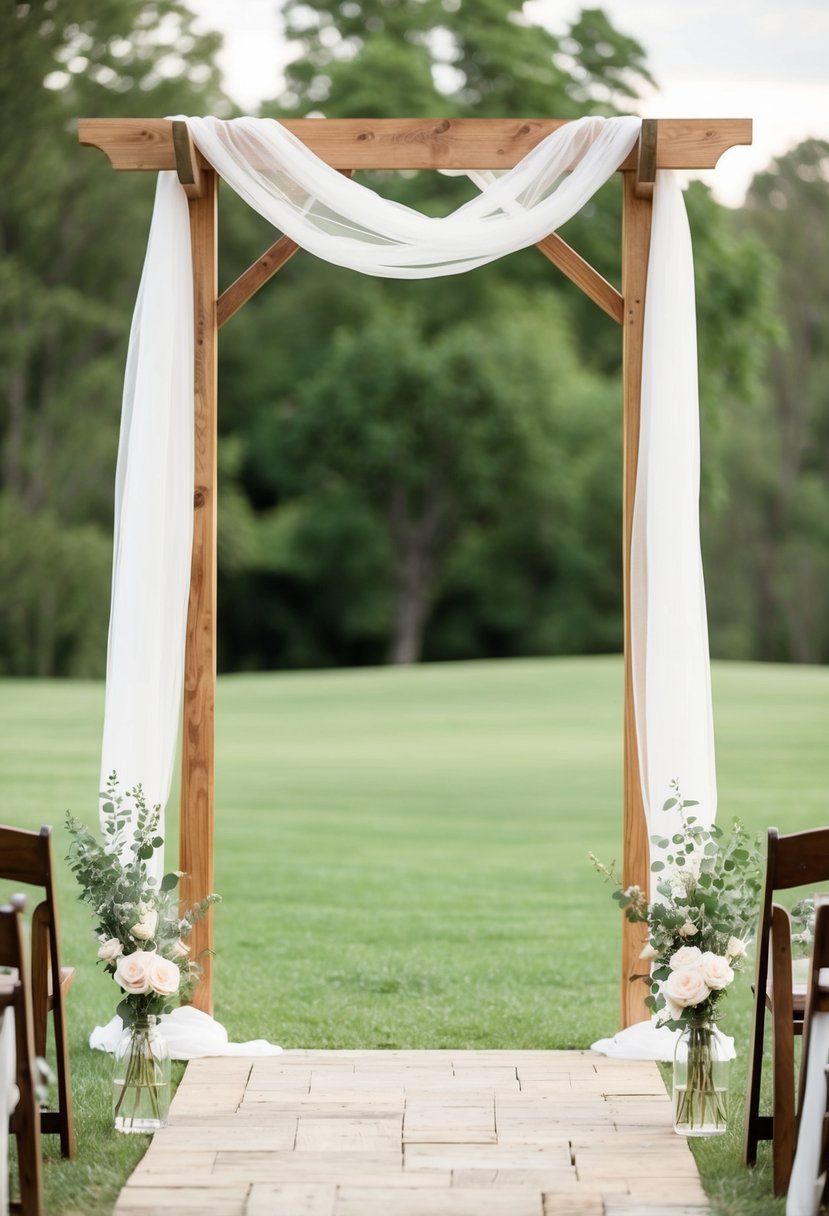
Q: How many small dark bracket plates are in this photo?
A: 2